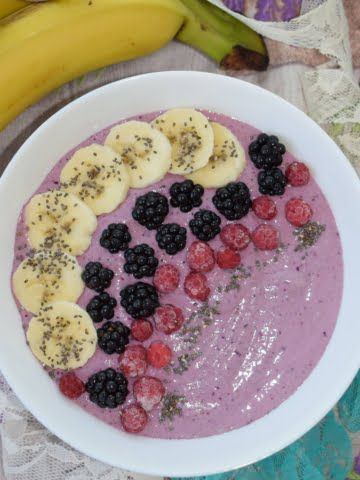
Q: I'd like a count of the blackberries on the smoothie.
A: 14